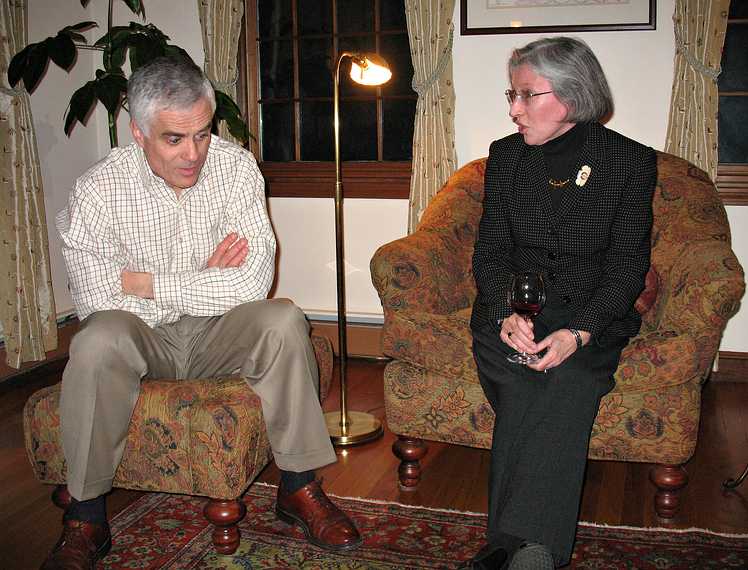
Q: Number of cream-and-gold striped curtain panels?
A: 4